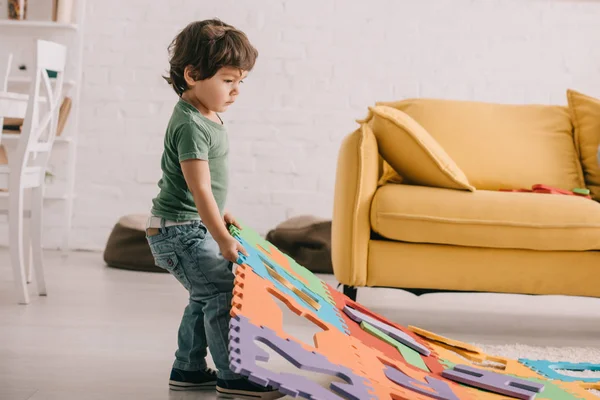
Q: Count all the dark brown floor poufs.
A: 2